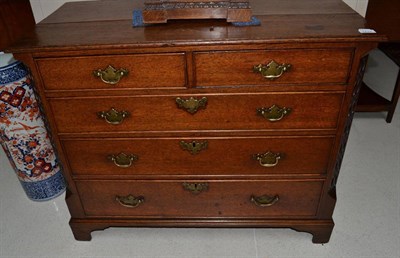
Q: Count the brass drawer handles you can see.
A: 8